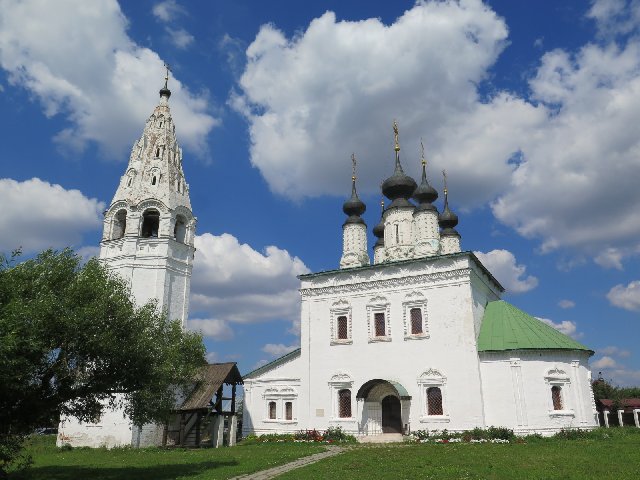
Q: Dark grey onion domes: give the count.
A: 6